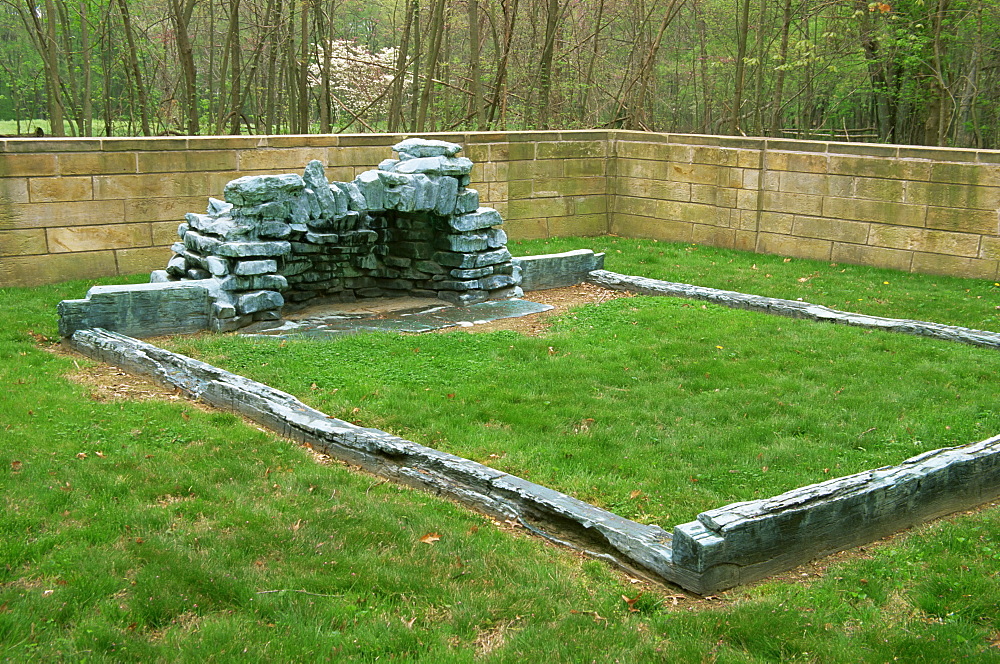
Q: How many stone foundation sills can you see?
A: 5